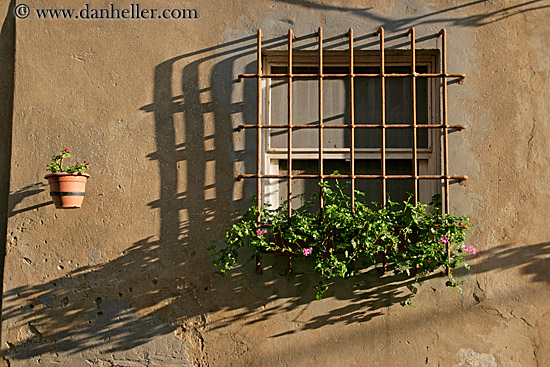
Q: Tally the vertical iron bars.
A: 7